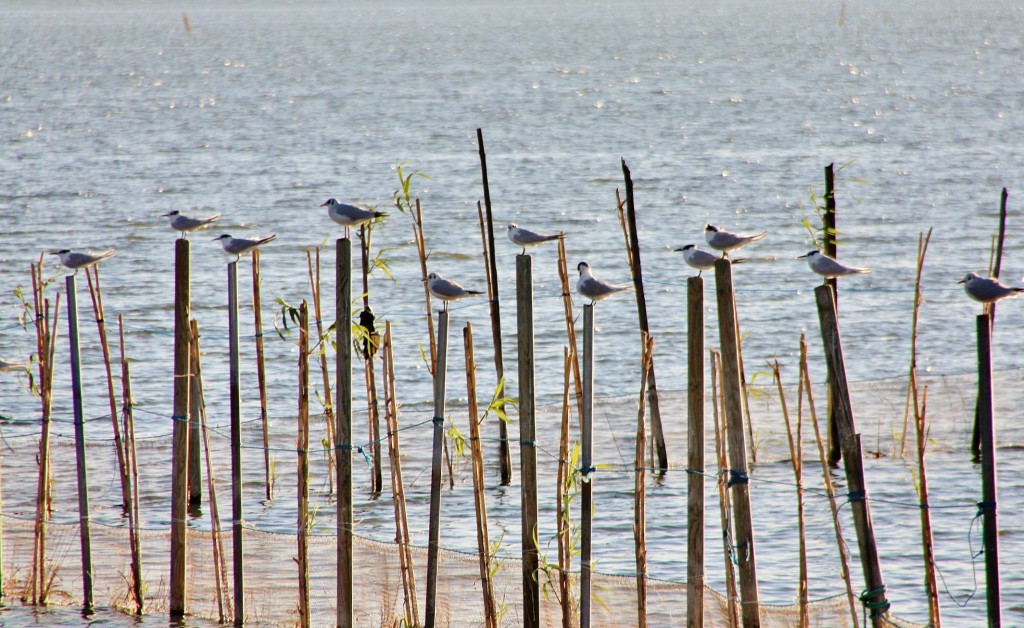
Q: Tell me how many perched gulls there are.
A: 11